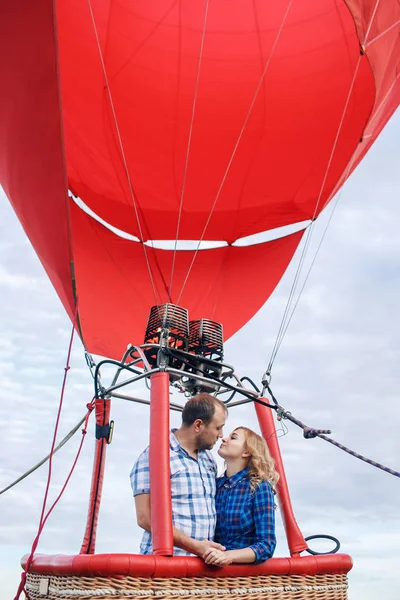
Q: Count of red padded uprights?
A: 3